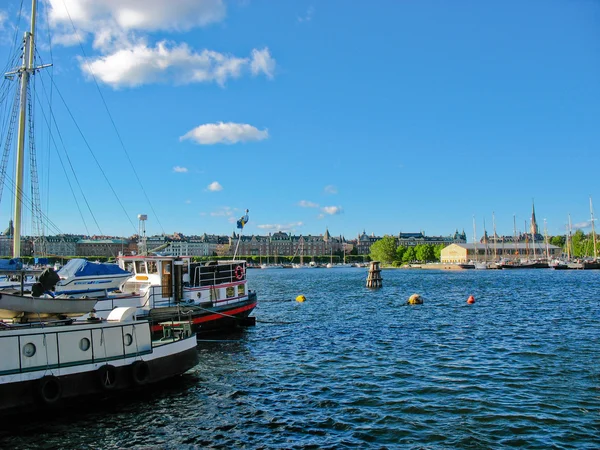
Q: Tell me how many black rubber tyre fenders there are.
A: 3